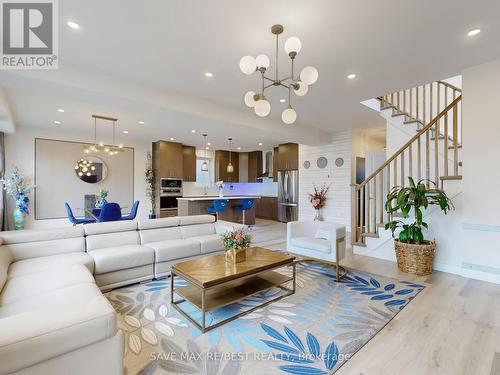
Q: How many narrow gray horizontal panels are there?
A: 2